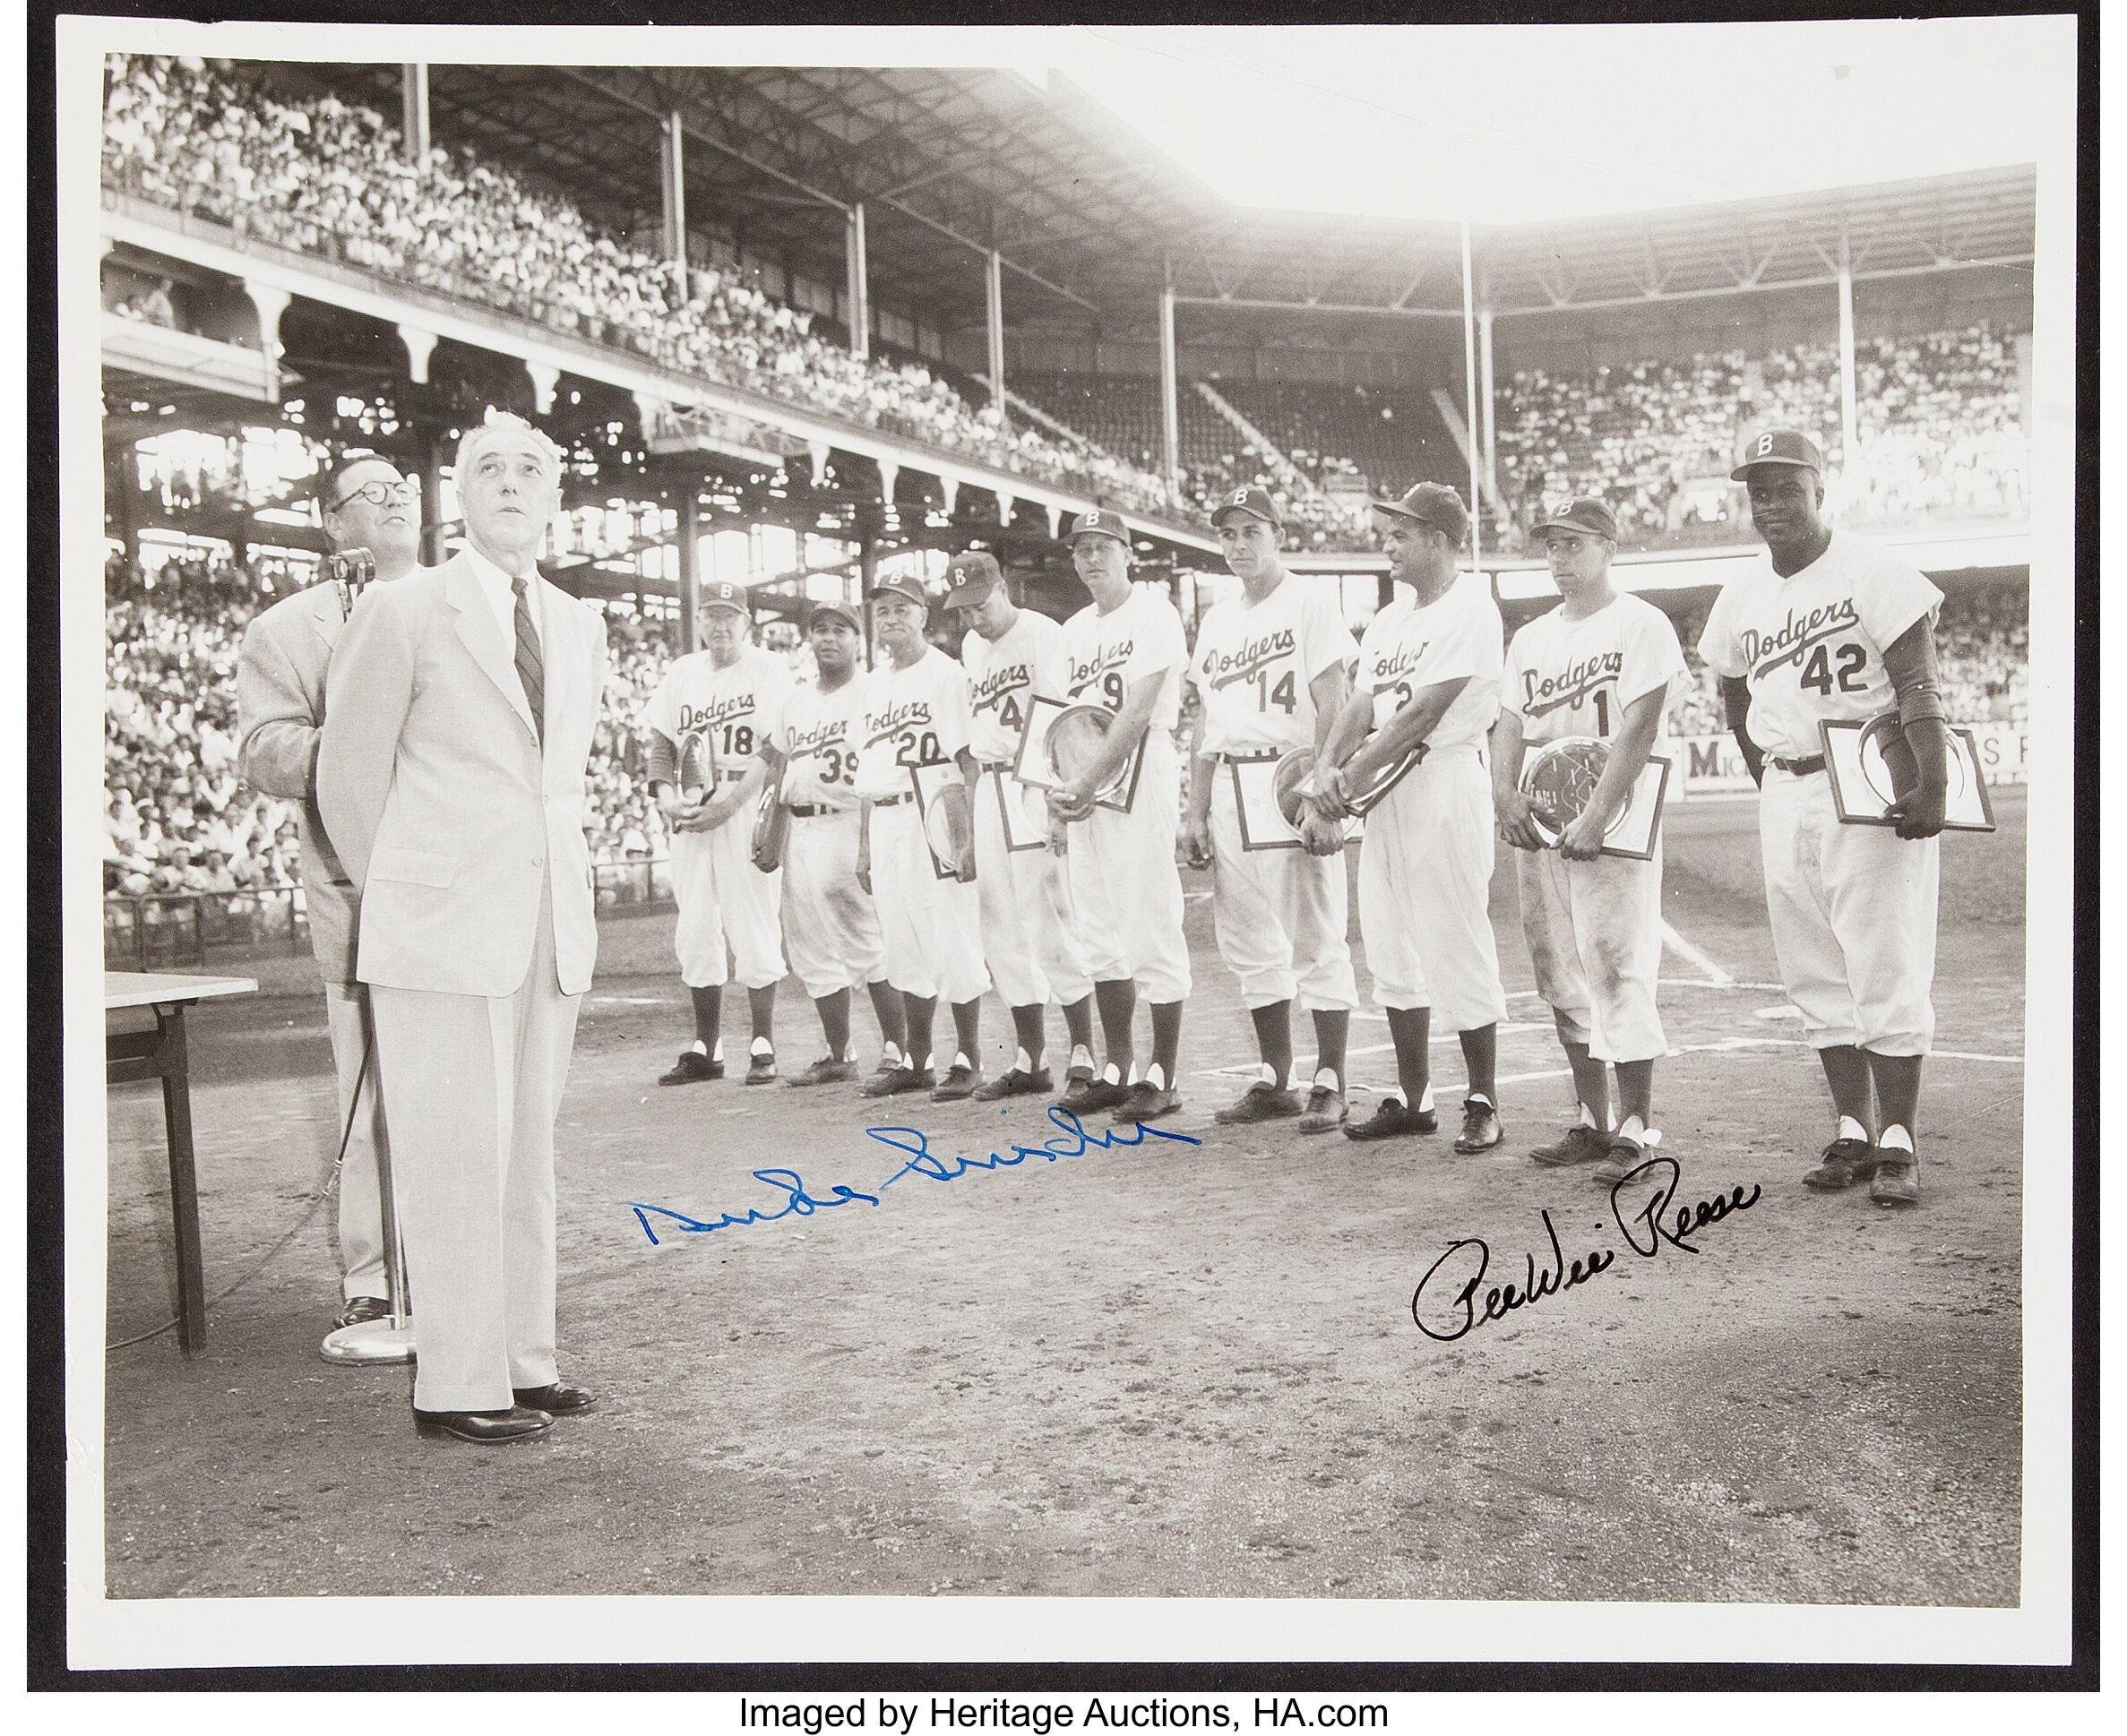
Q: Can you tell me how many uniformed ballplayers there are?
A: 9